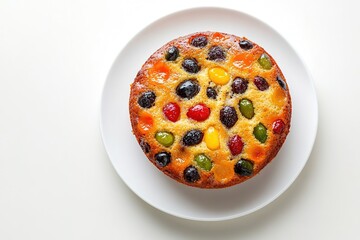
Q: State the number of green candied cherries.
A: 5